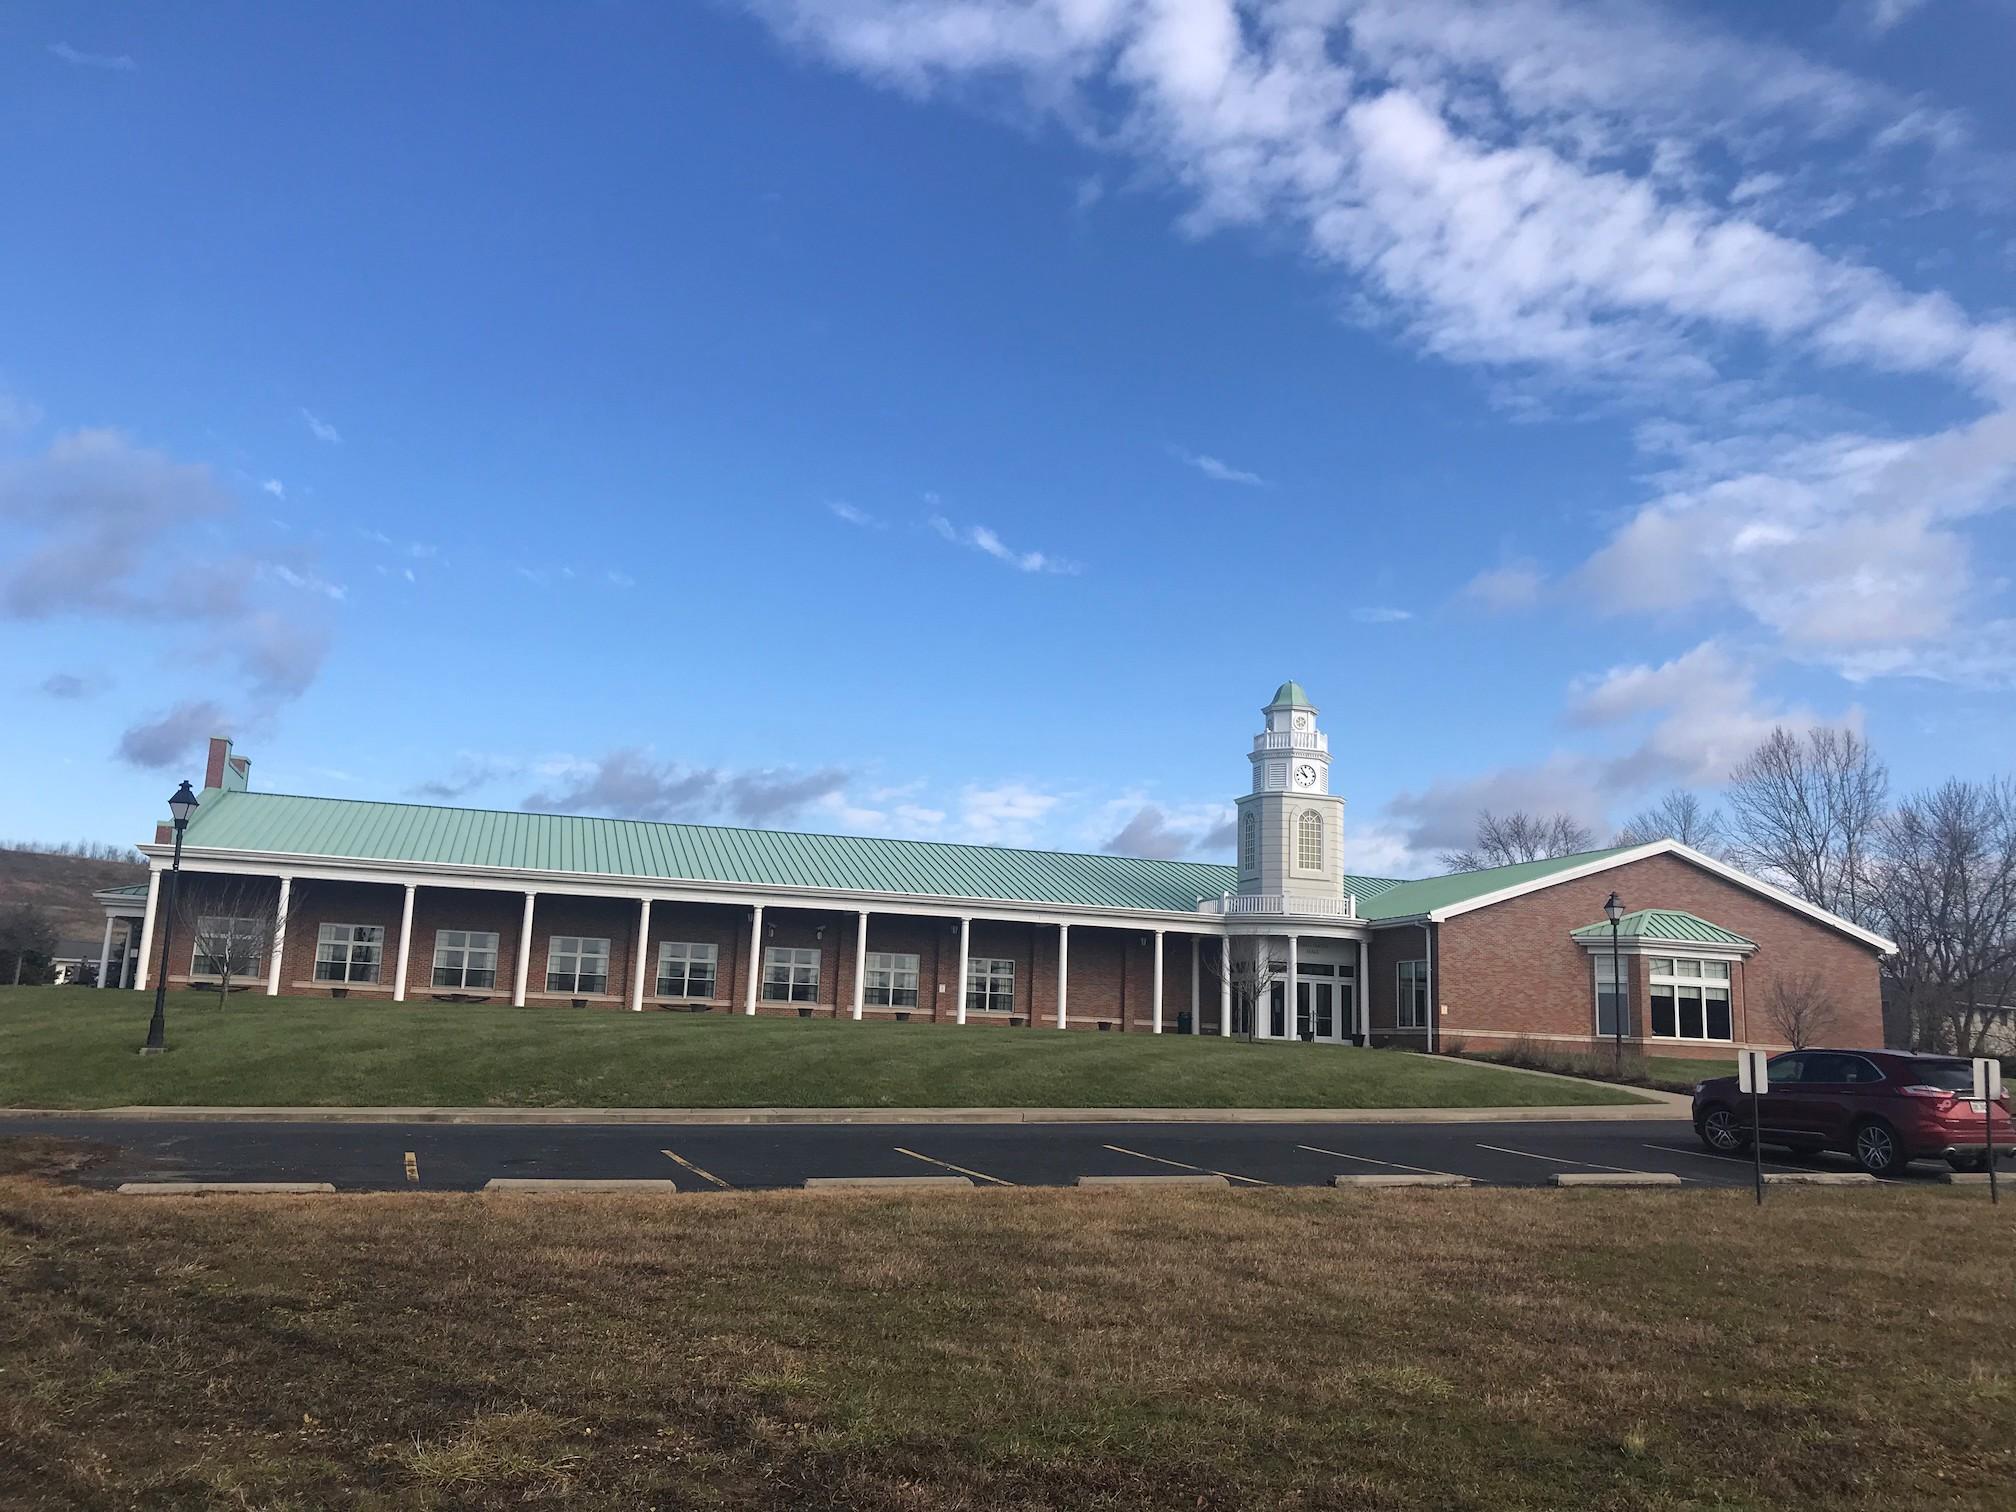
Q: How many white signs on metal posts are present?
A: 2